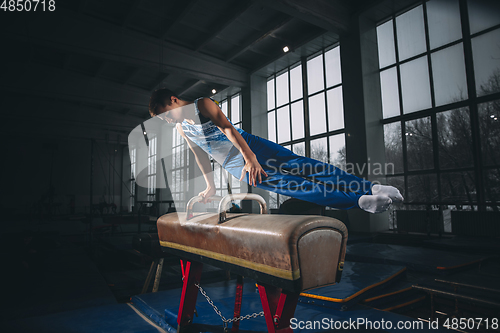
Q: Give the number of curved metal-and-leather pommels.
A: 2